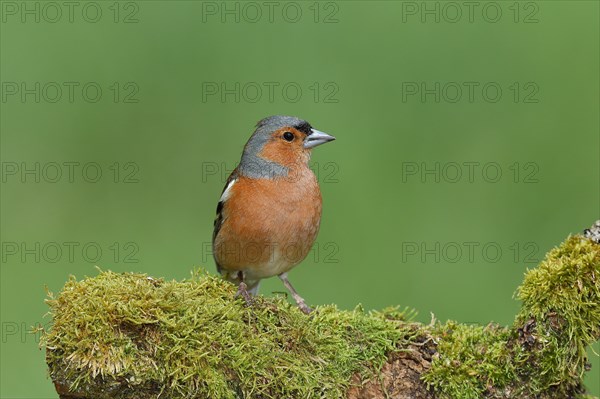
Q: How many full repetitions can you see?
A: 10